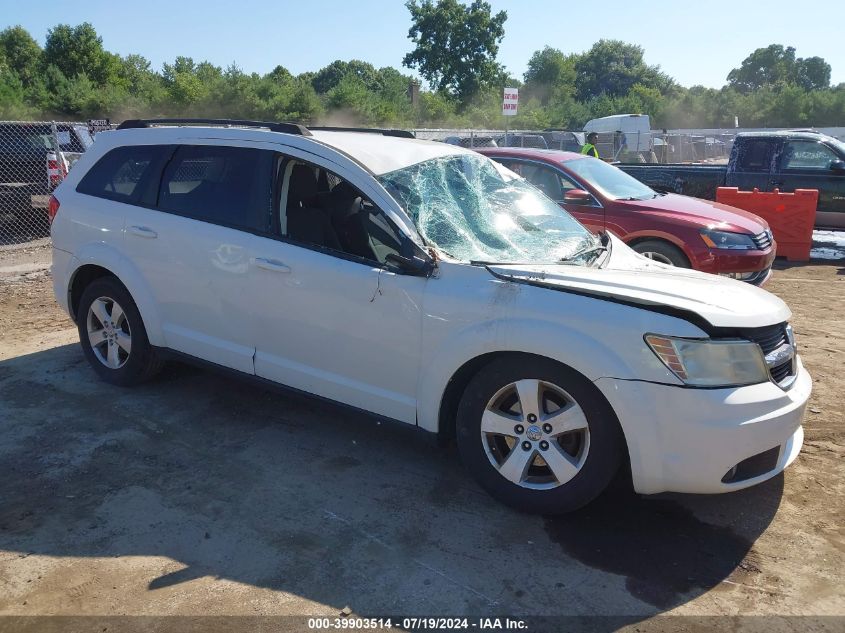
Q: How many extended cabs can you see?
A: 1